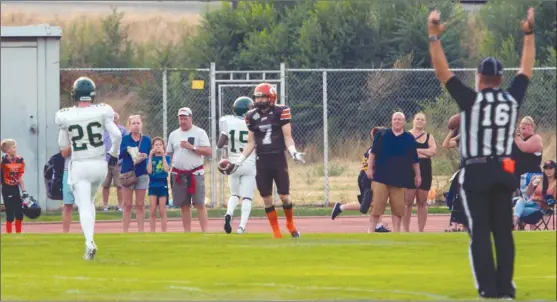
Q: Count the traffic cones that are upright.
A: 0